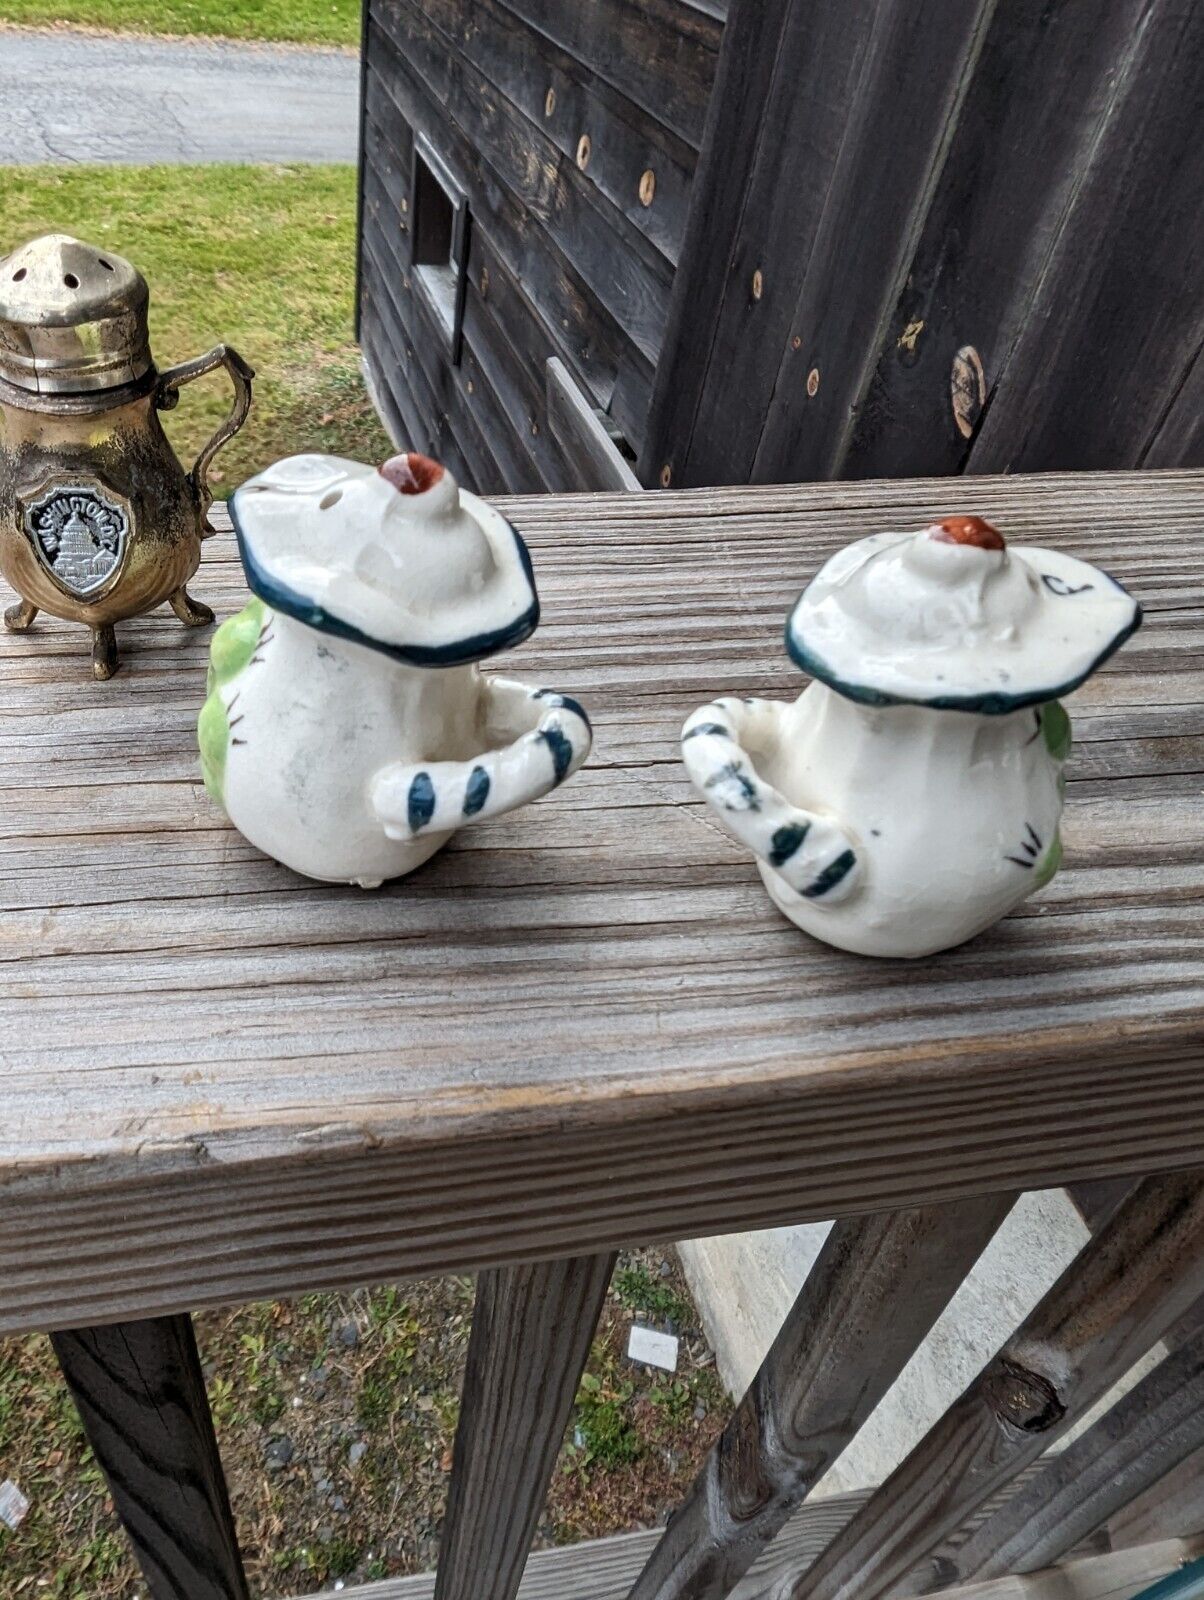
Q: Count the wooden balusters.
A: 5